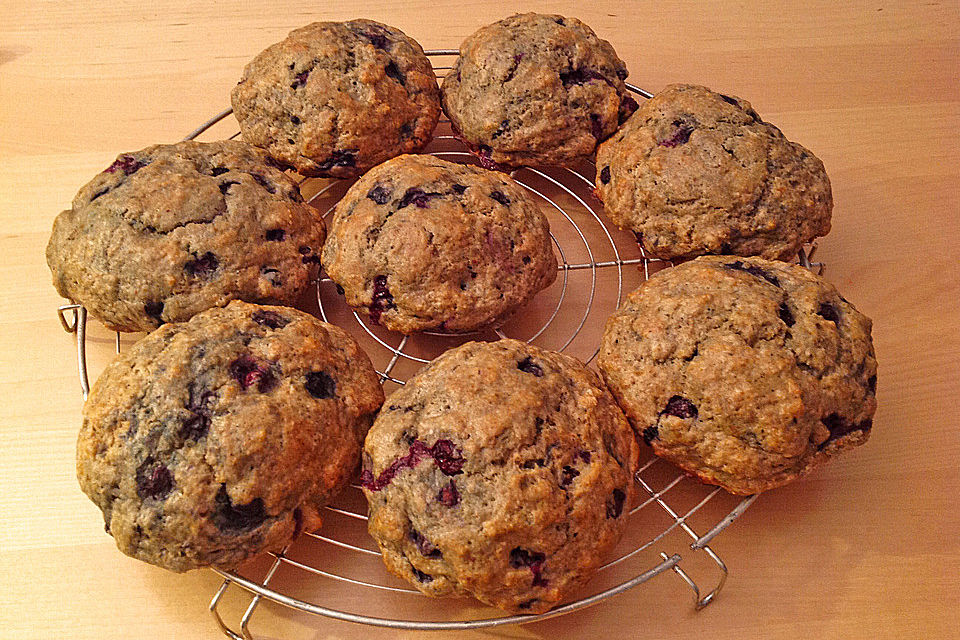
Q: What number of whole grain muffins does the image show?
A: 8